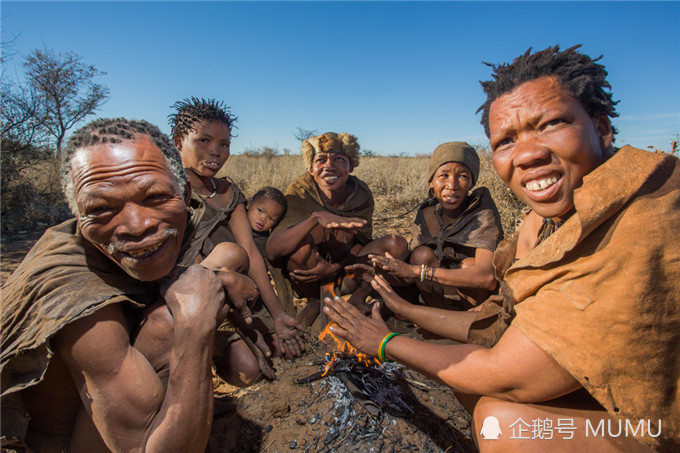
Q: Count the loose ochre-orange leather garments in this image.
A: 1